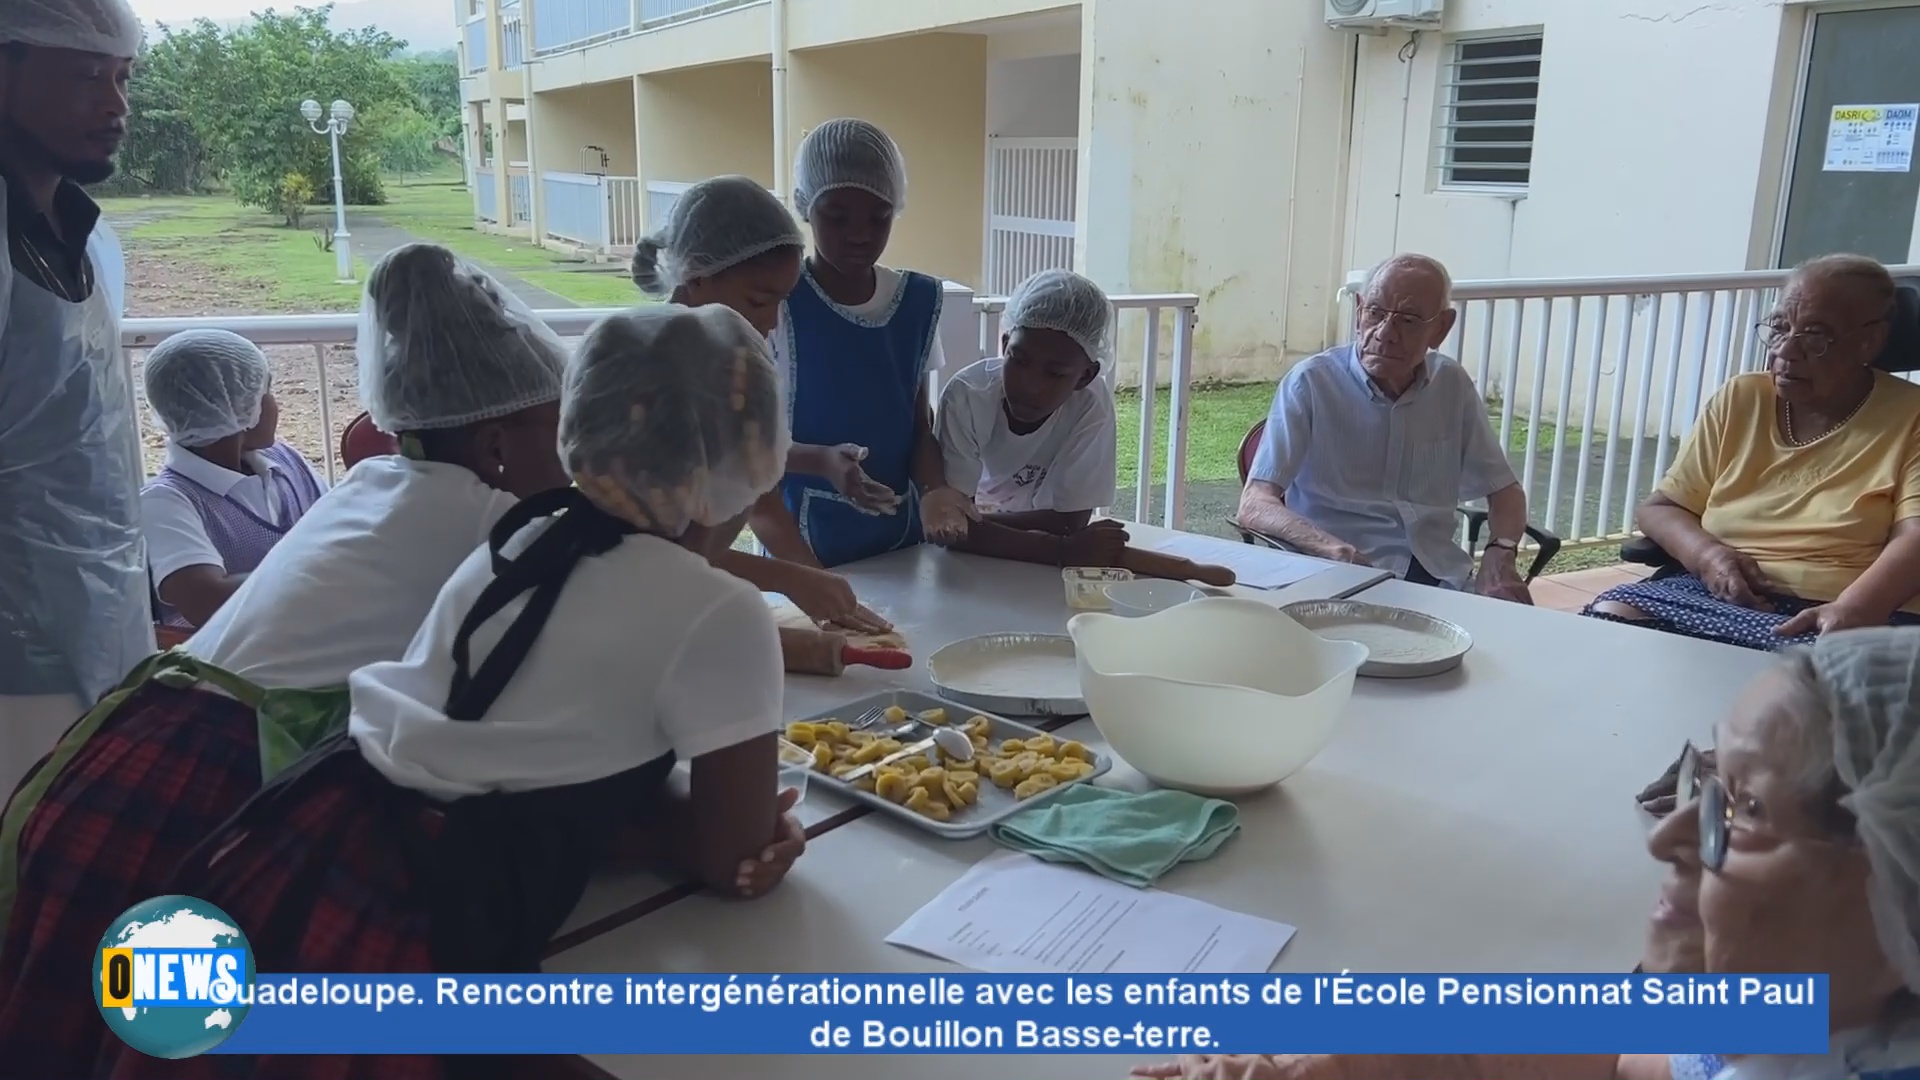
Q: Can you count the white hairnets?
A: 8